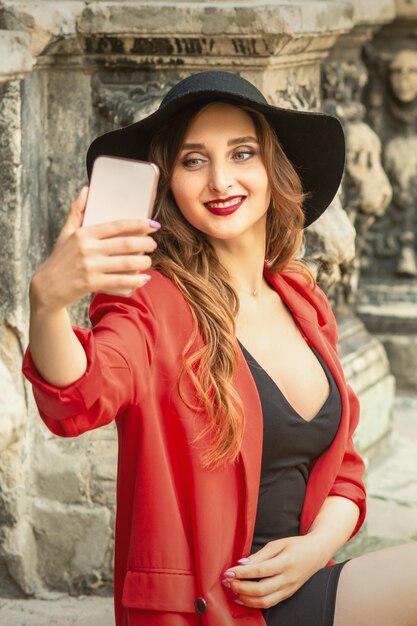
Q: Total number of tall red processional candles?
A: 0